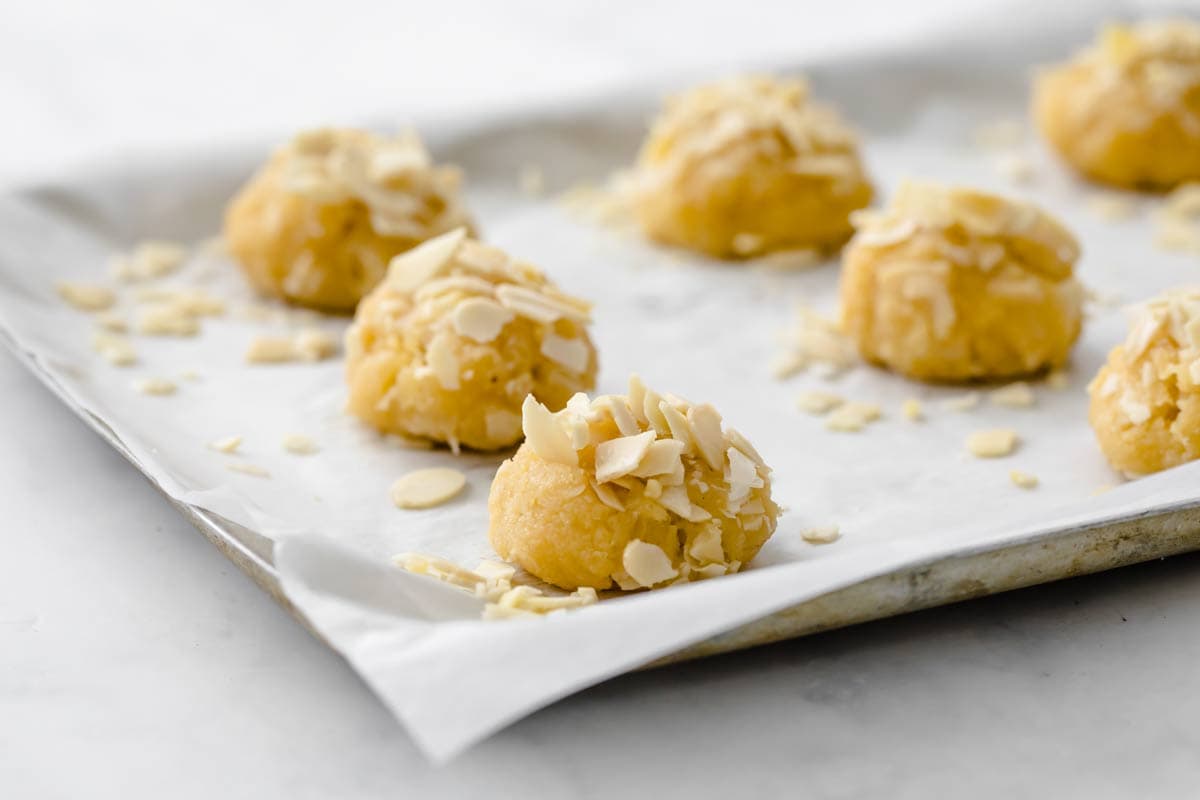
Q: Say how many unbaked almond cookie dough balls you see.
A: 7